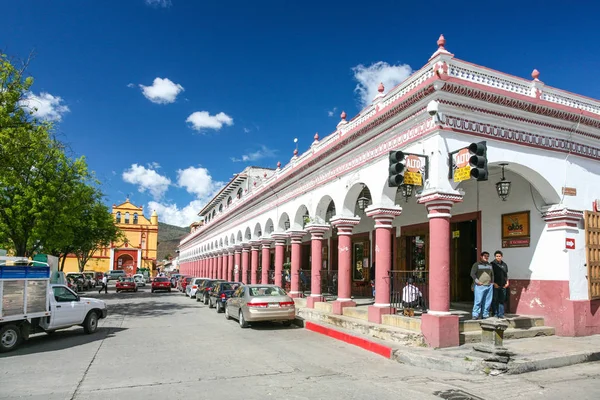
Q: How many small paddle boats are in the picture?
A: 0